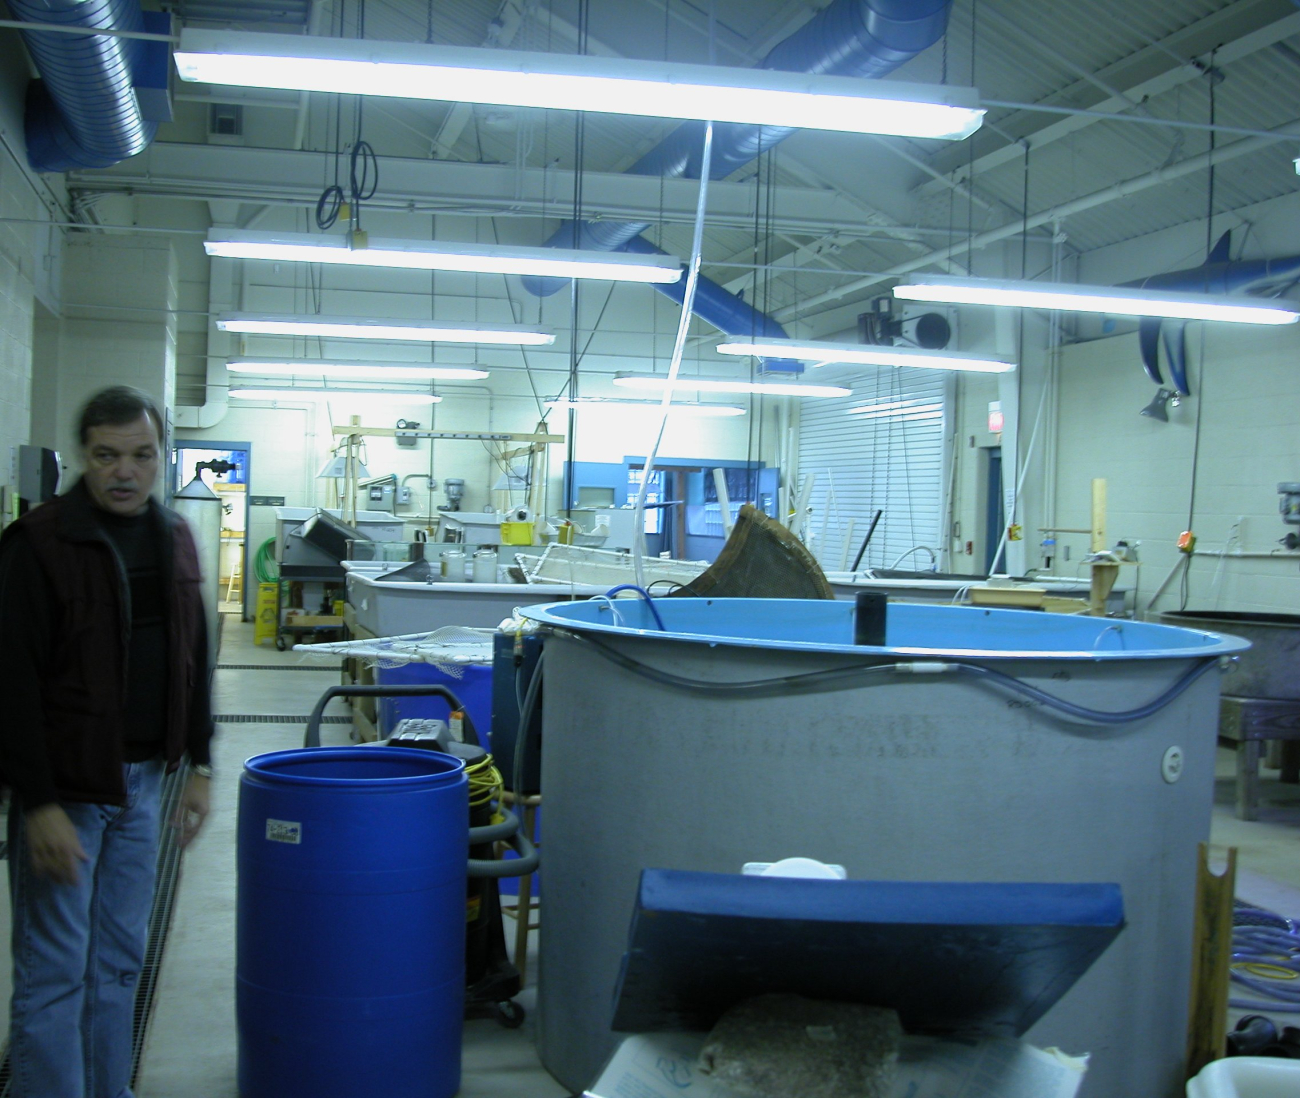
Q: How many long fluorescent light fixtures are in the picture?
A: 9